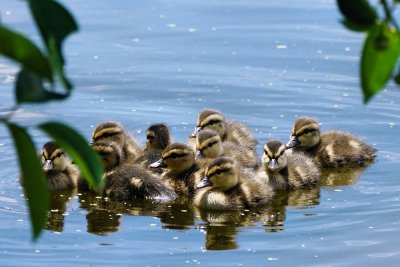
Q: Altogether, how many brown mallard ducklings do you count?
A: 10